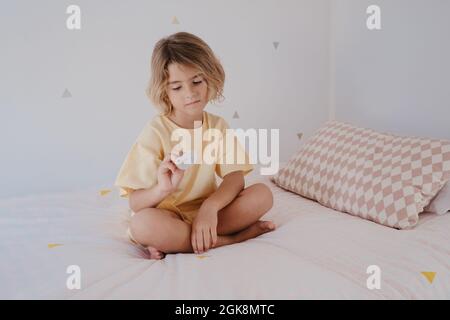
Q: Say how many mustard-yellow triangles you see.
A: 4